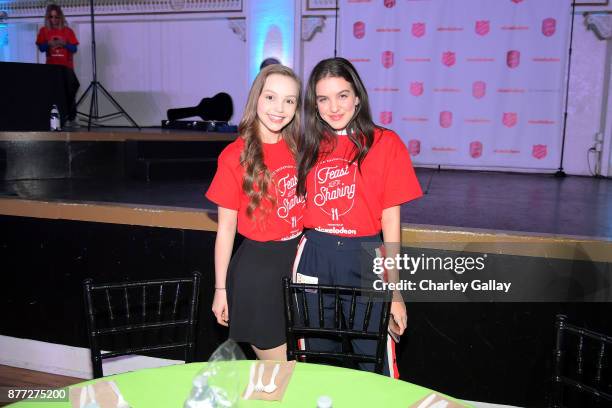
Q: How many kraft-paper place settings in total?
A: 3